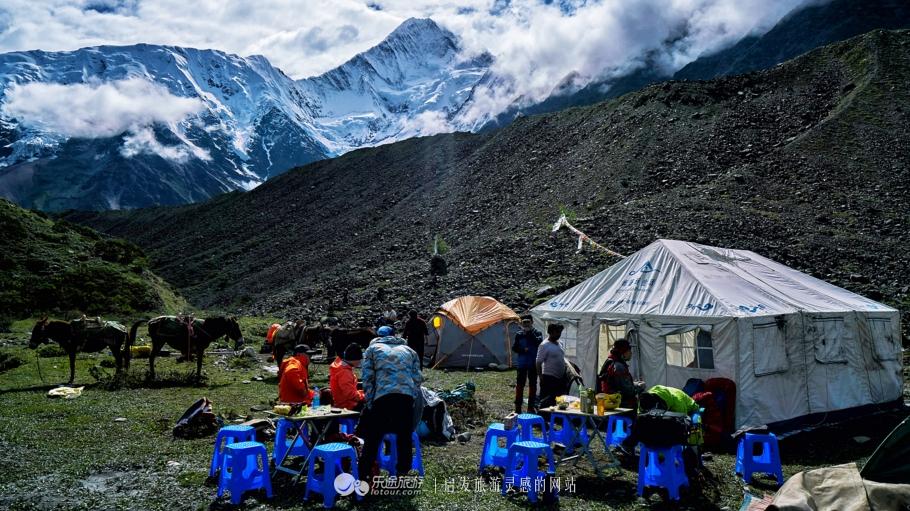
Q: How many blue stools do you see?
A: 13